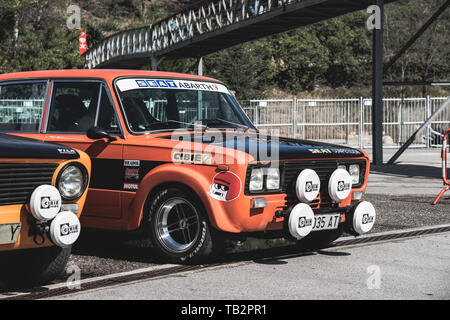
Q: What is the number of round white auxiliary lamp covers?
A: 6